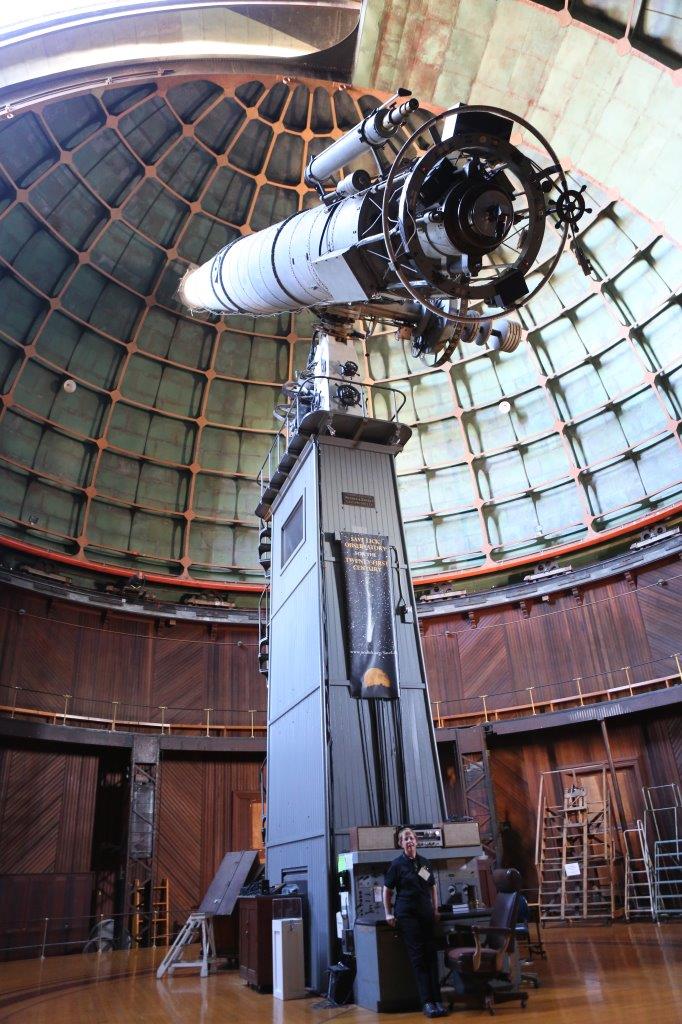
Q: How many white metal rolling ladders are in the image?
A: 2